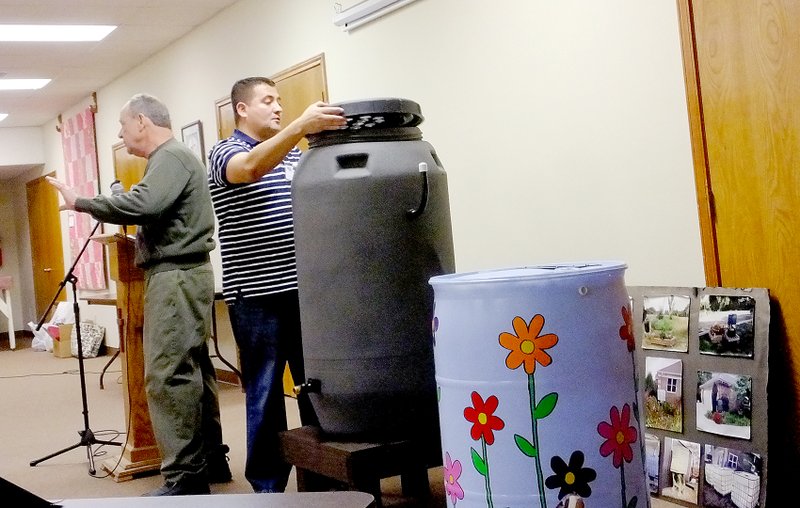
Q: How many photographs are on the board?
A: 7